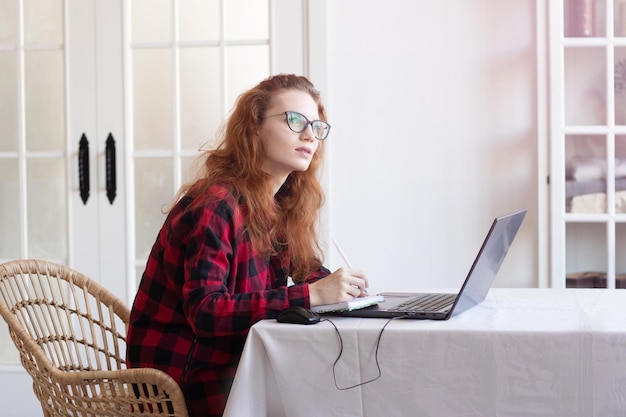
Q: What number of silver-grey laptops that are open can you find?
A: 1